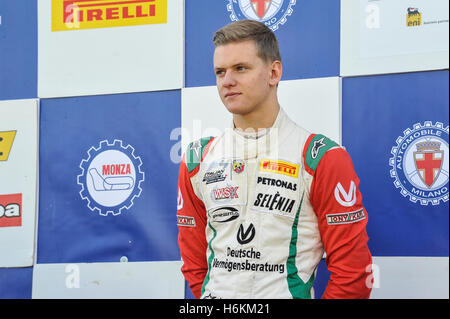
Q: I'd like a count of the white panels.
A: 6